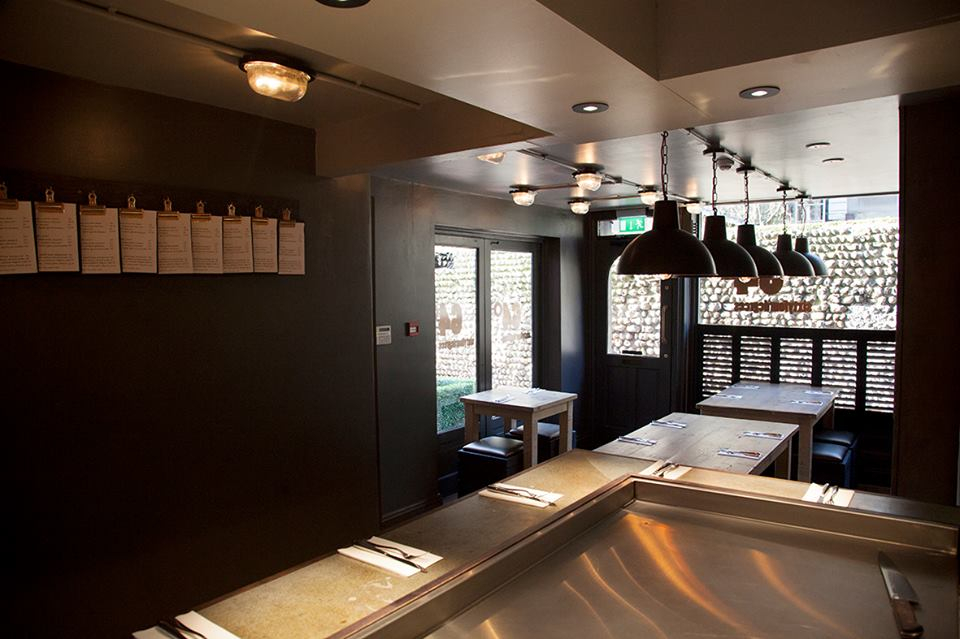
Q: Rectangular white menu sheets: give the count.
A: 9